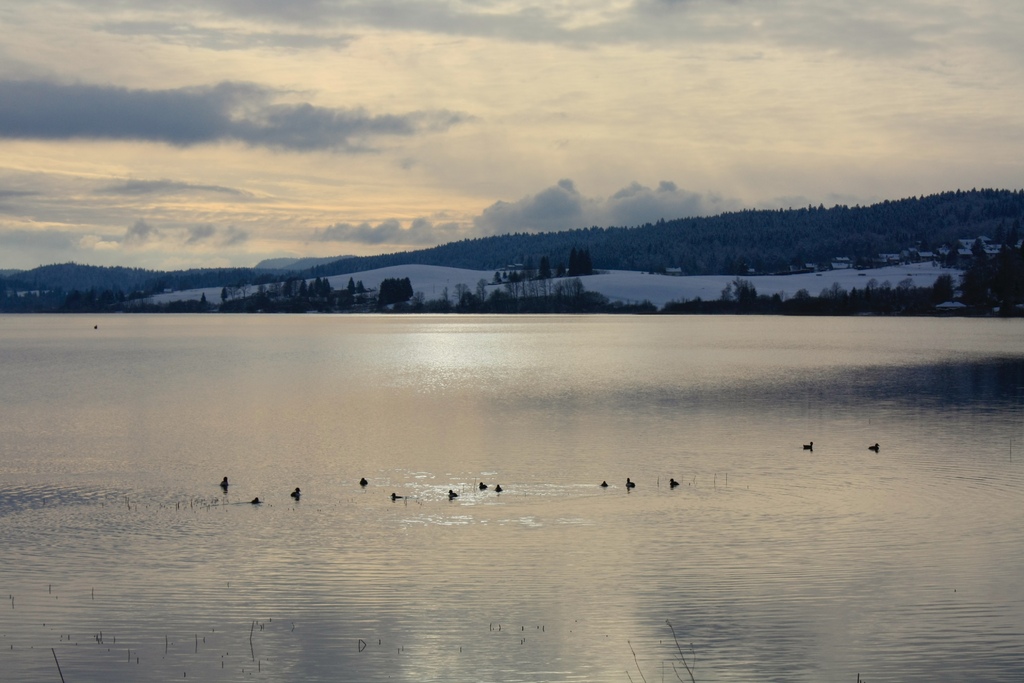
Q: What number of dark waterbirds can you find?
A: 13